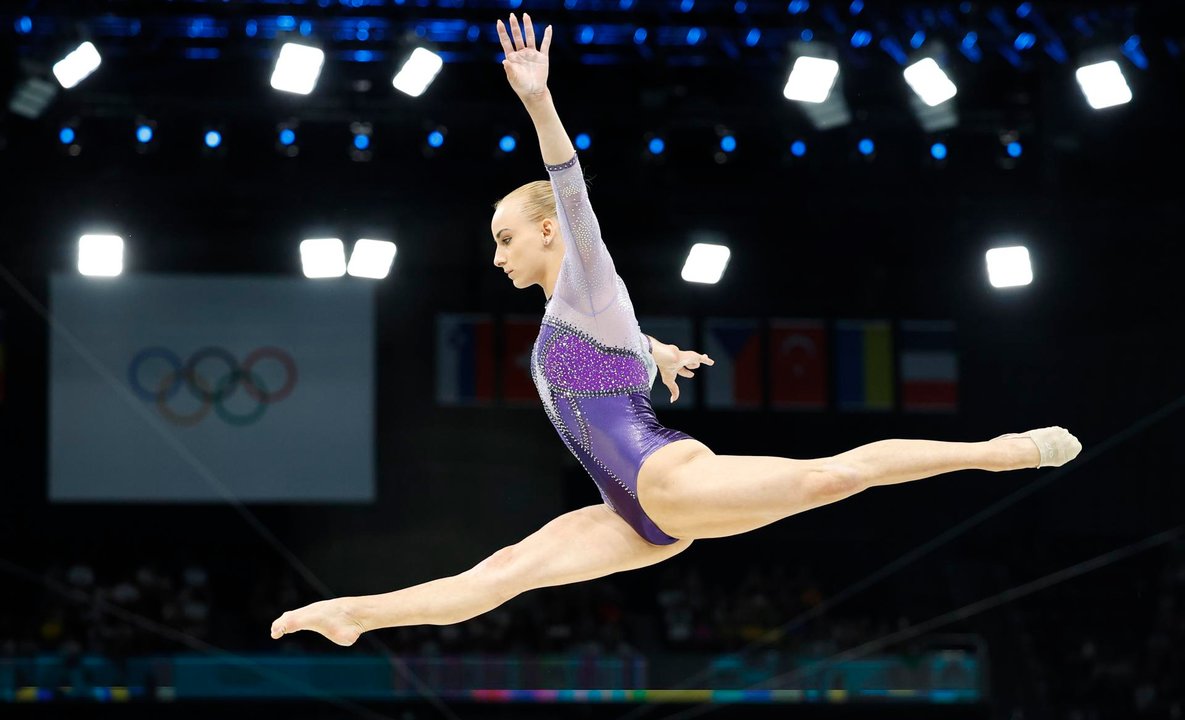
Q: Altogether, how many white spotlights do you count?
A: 11